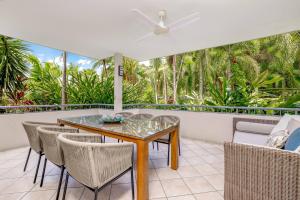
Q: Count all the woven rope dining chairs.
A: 6